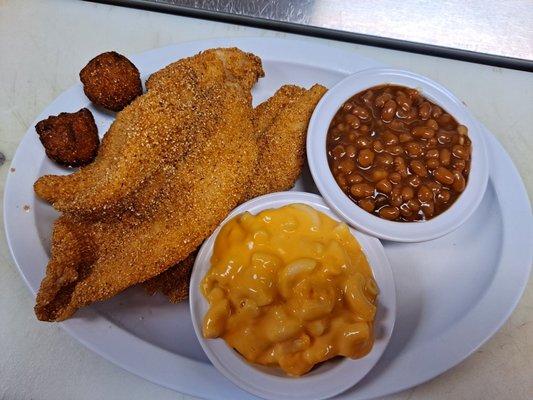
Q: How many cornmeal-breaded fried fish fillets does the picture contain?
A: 2